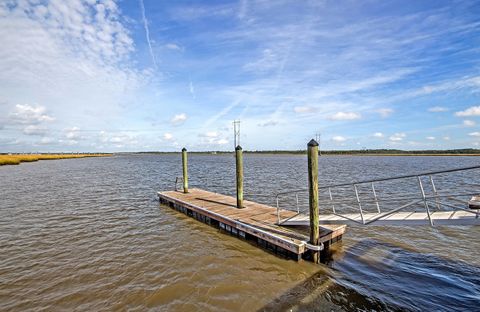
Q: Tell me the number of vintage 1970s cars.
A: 0